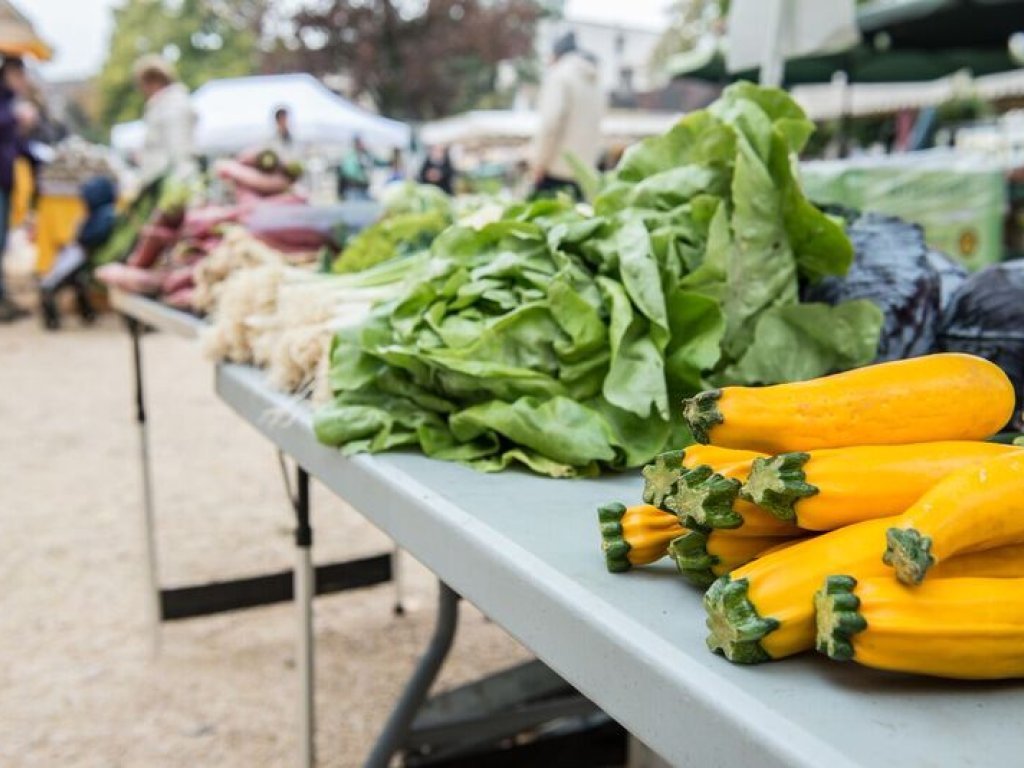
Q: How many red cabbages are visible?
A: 3